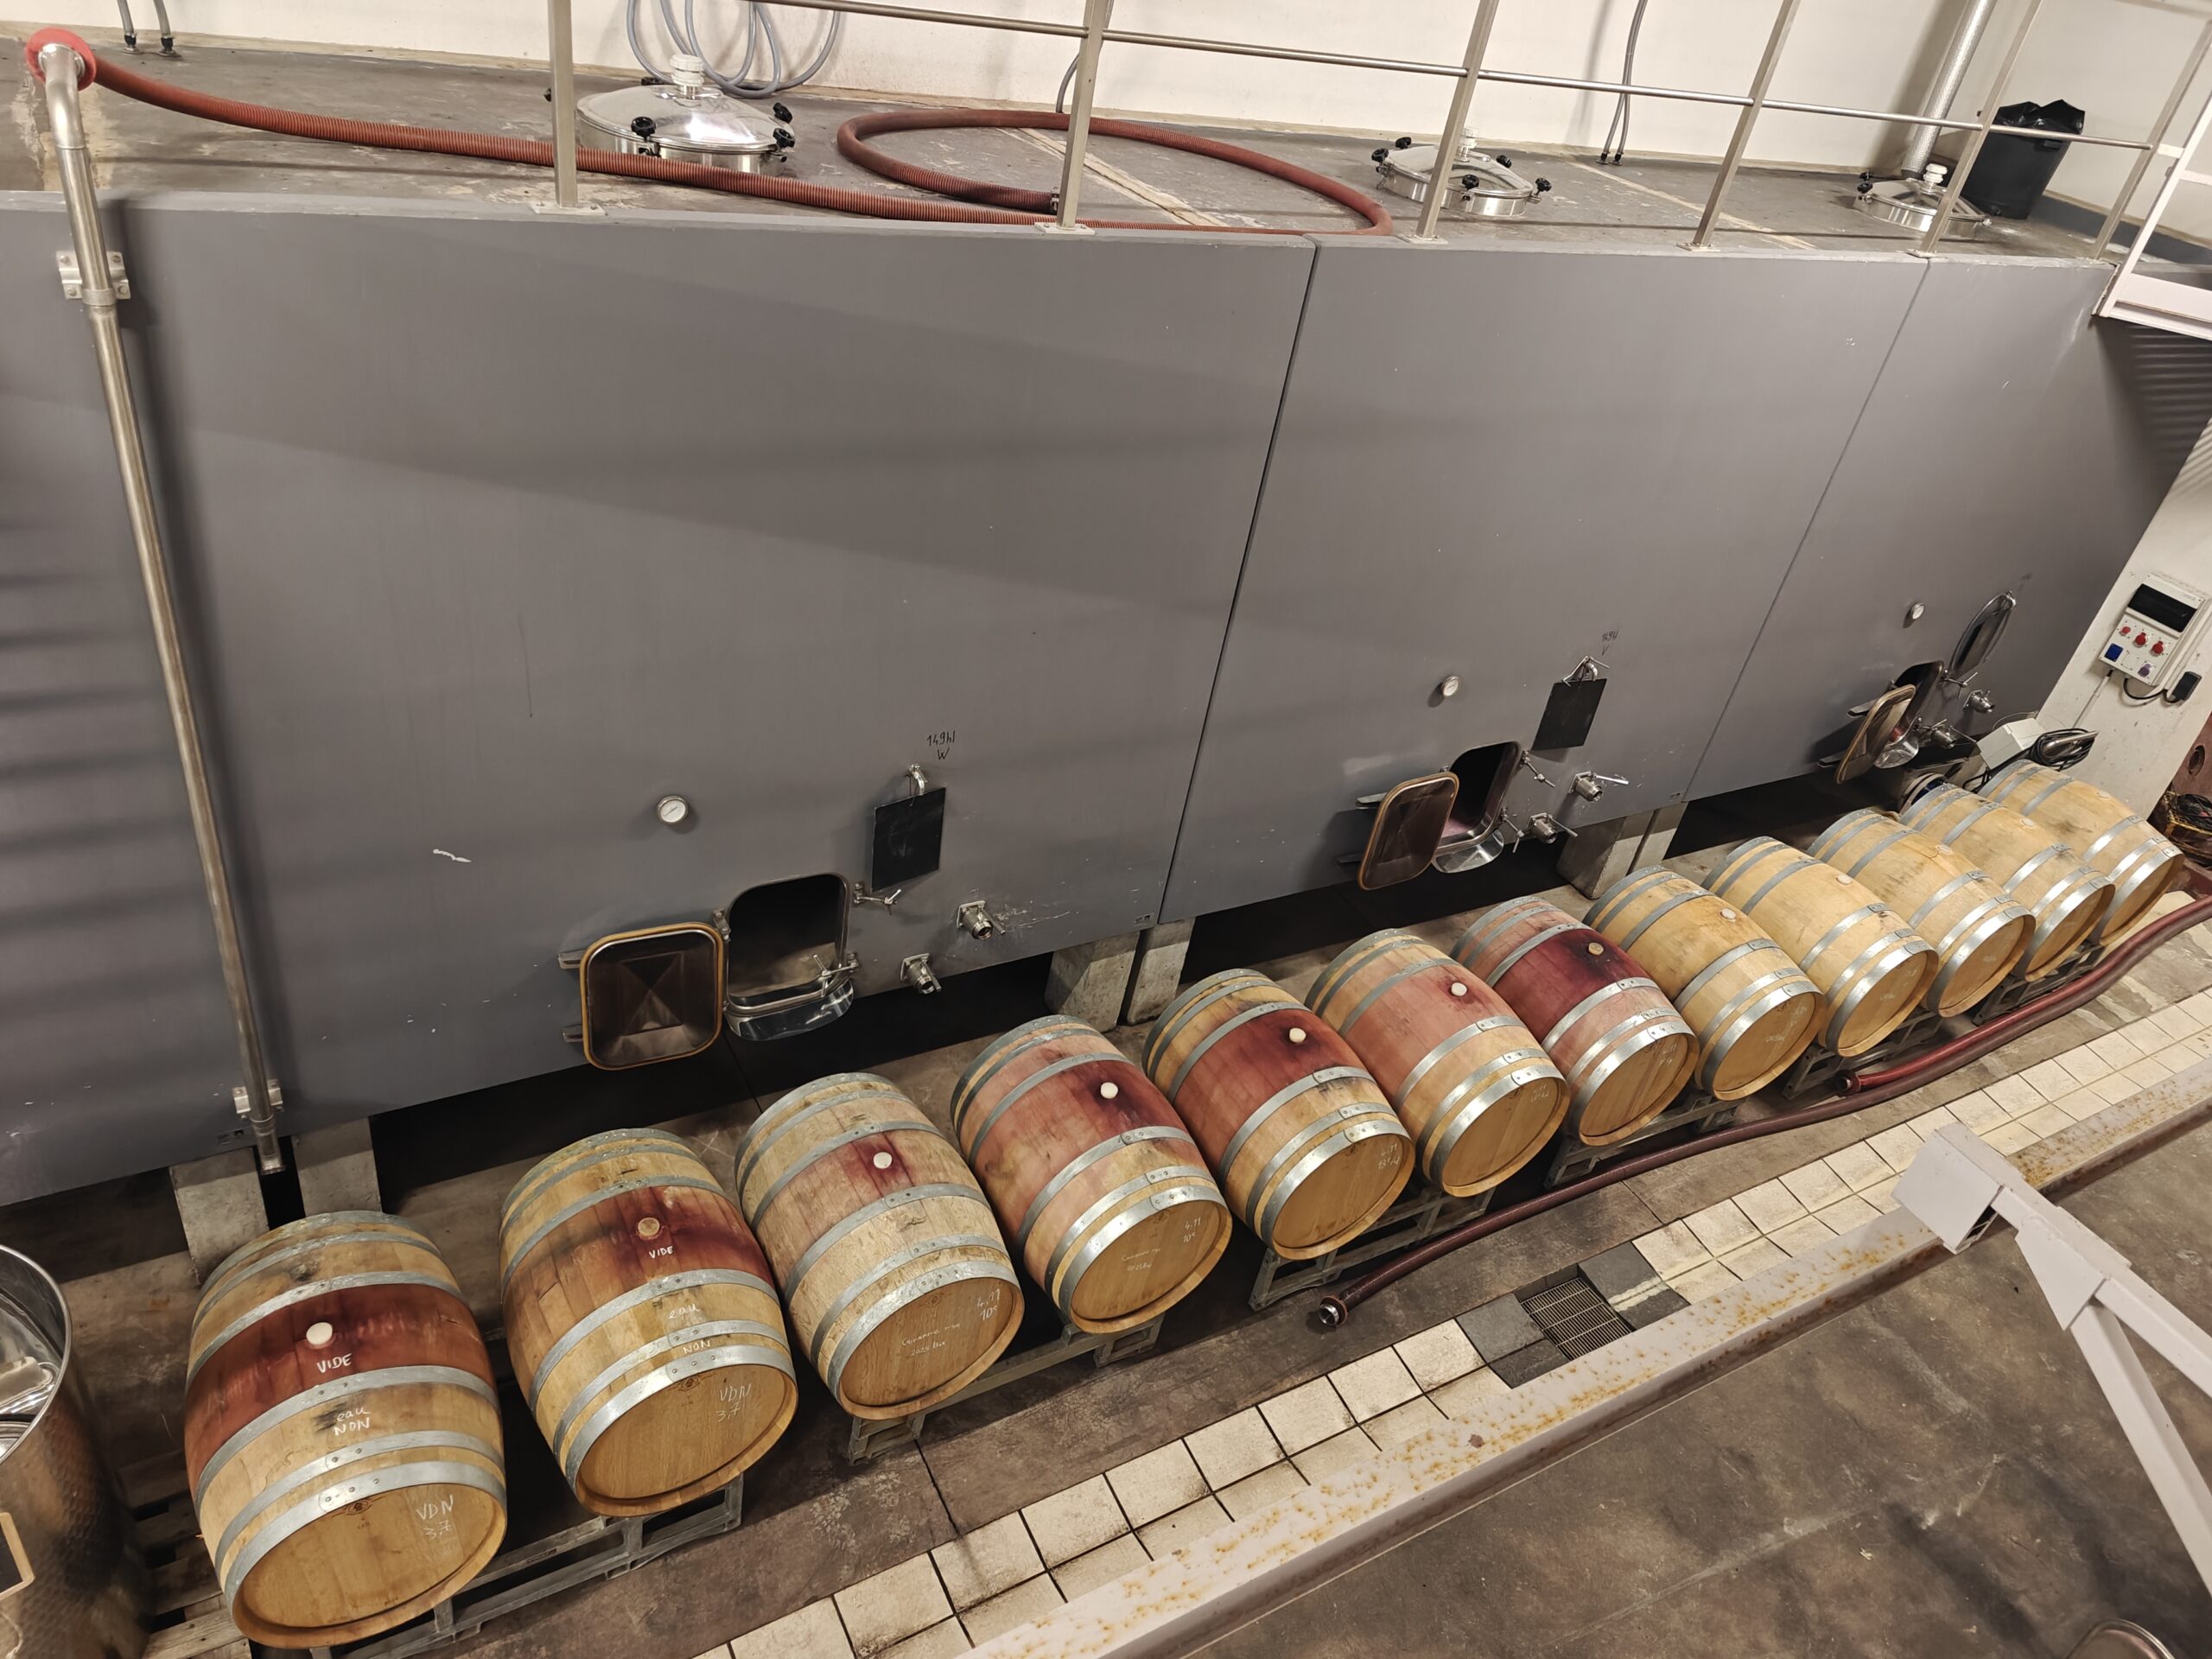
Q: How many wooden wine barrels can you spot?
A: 12